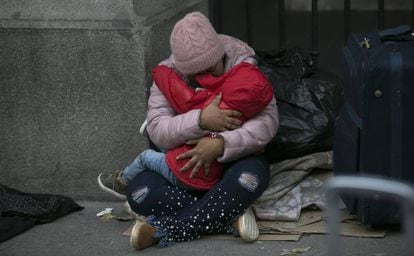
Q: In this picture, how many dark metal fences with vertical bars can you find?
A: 1